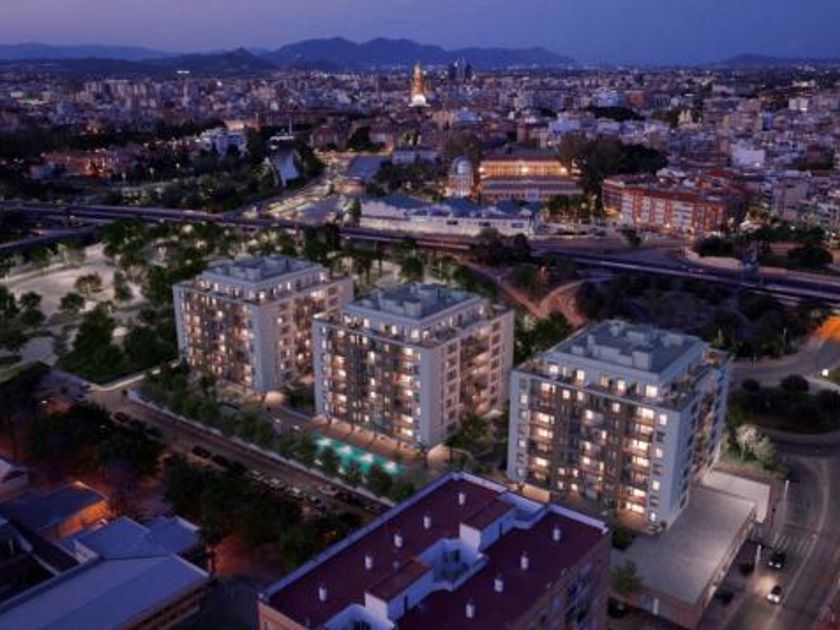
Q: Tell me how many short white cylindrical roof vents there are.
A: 9